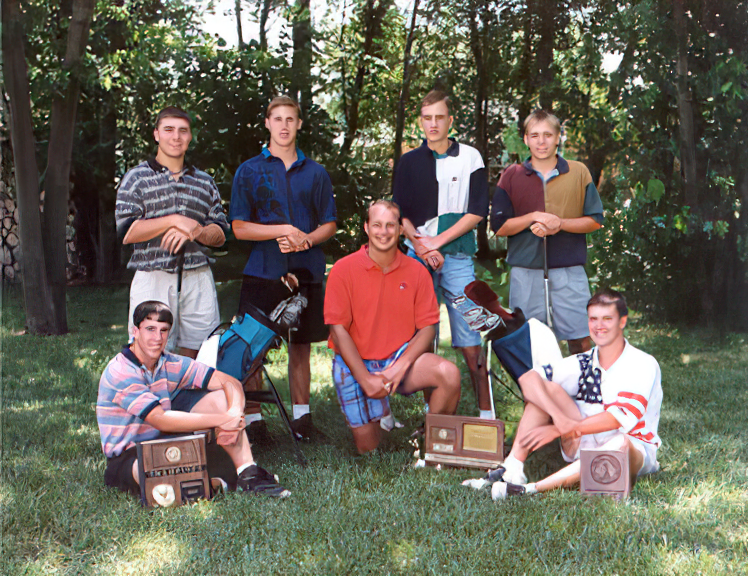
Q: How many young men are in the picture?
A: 7